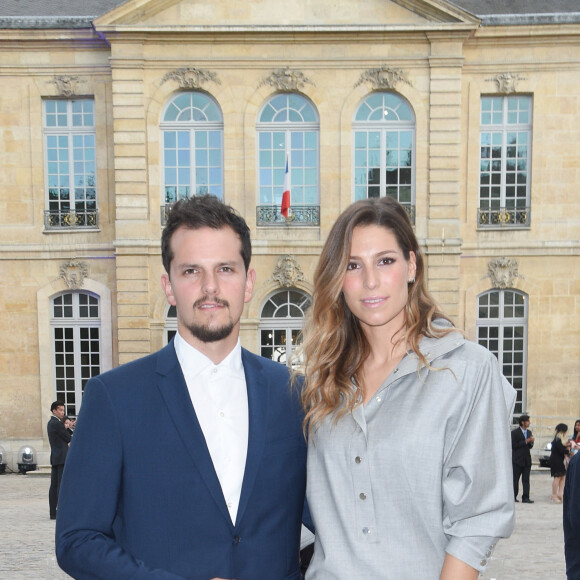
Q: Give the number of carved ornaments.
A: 8